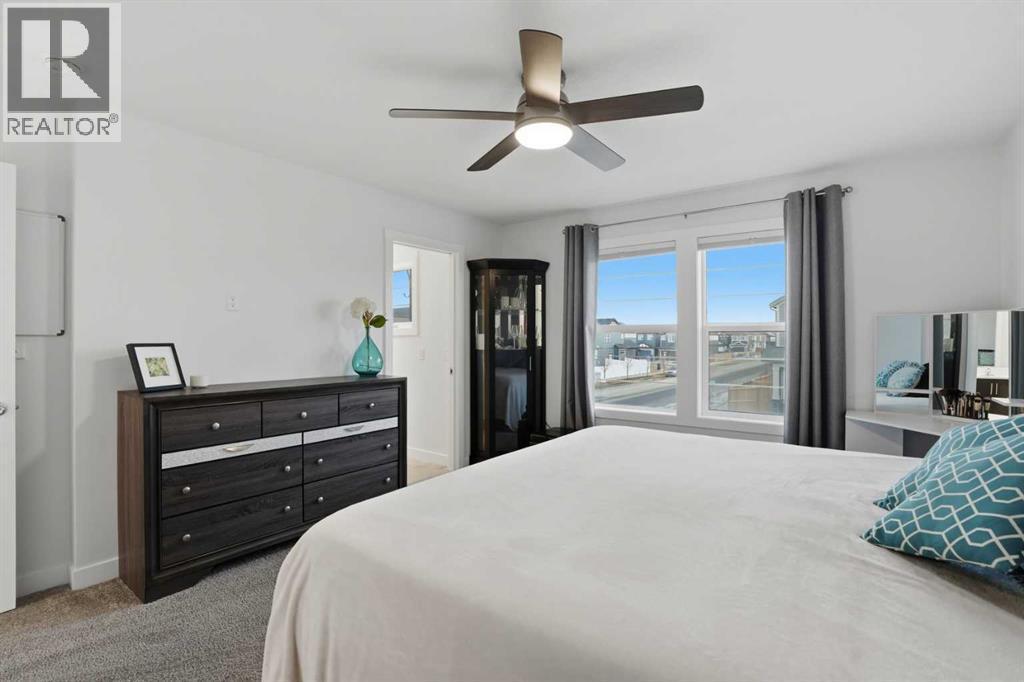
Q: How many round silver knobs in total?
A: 11